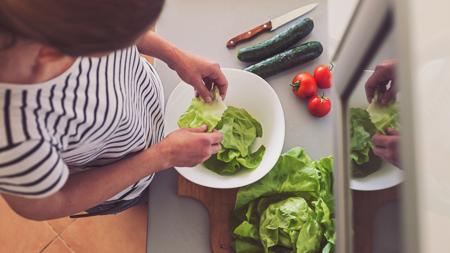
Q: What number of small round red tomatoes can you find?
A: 3